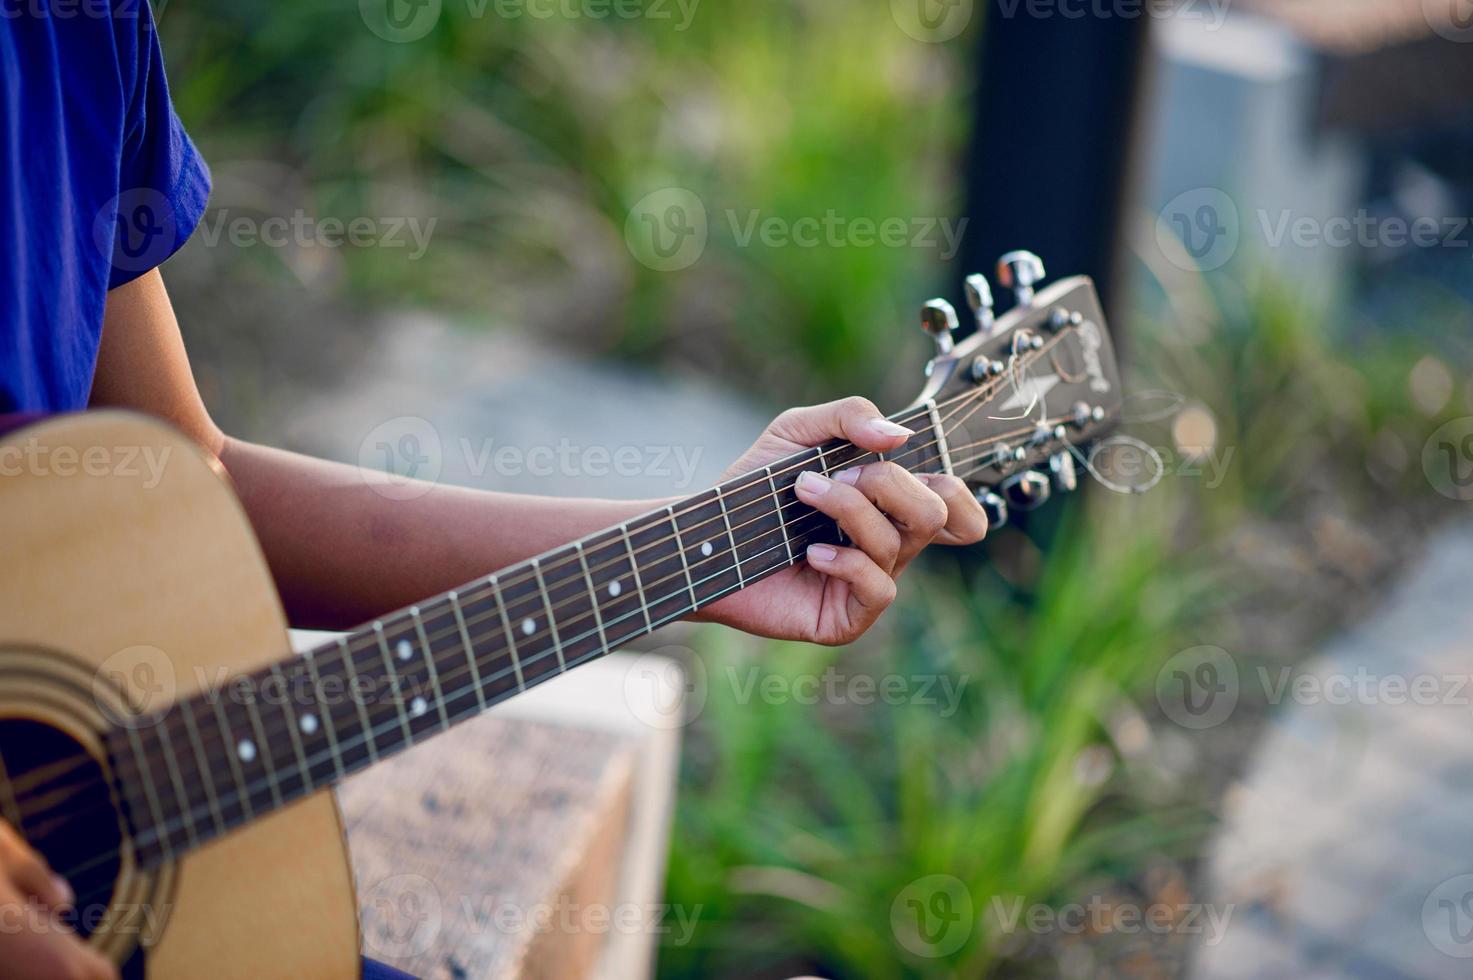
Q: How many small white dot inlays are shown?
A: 7